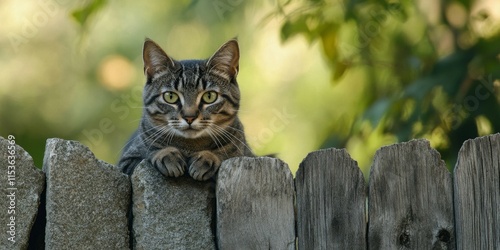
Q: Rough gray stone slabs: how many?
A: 3